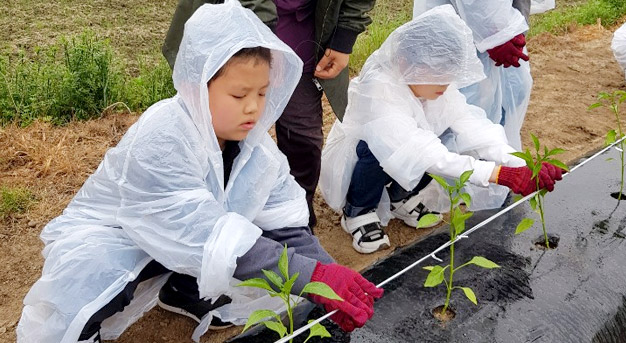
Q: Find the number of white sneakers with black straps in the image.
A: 2